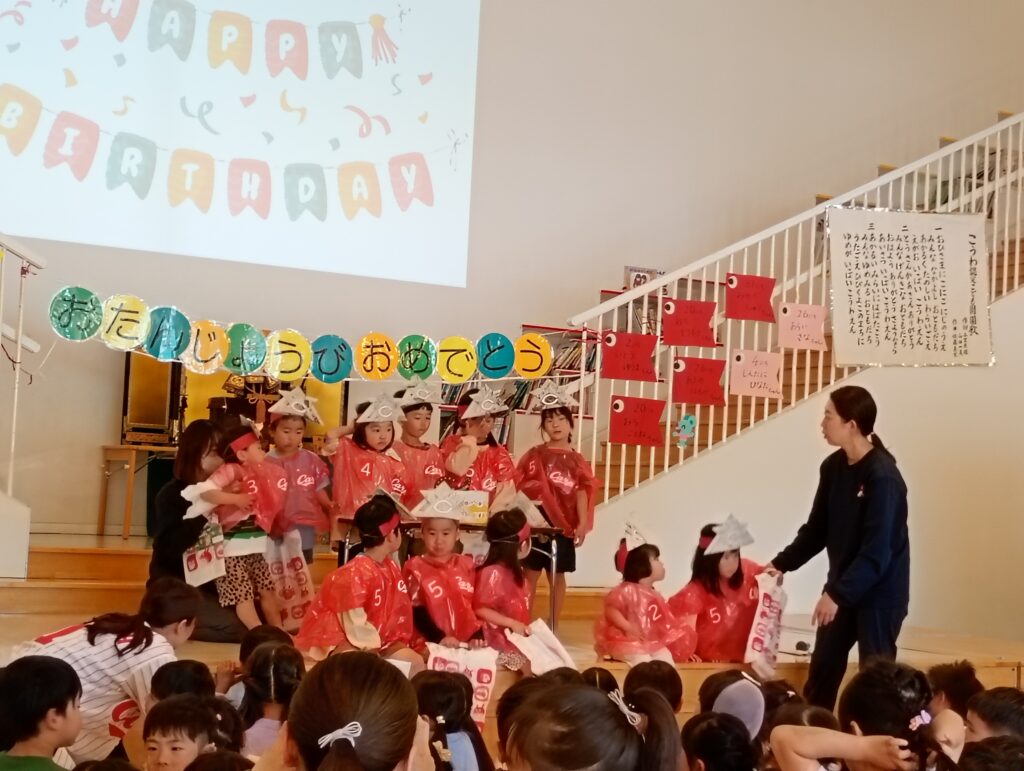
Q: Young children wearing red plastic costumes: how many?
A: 11